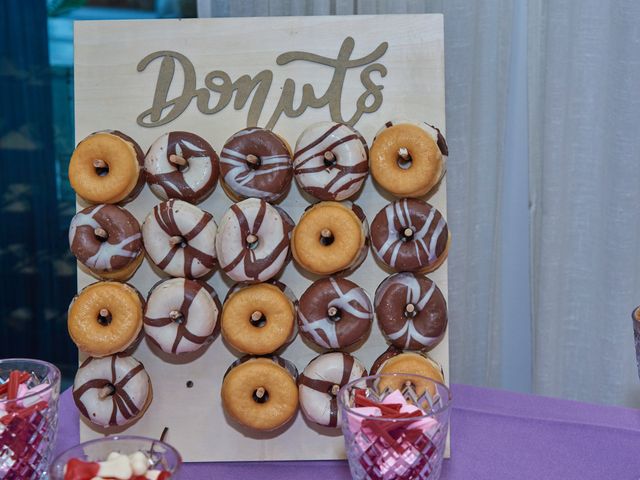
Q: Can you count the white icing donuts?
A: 7